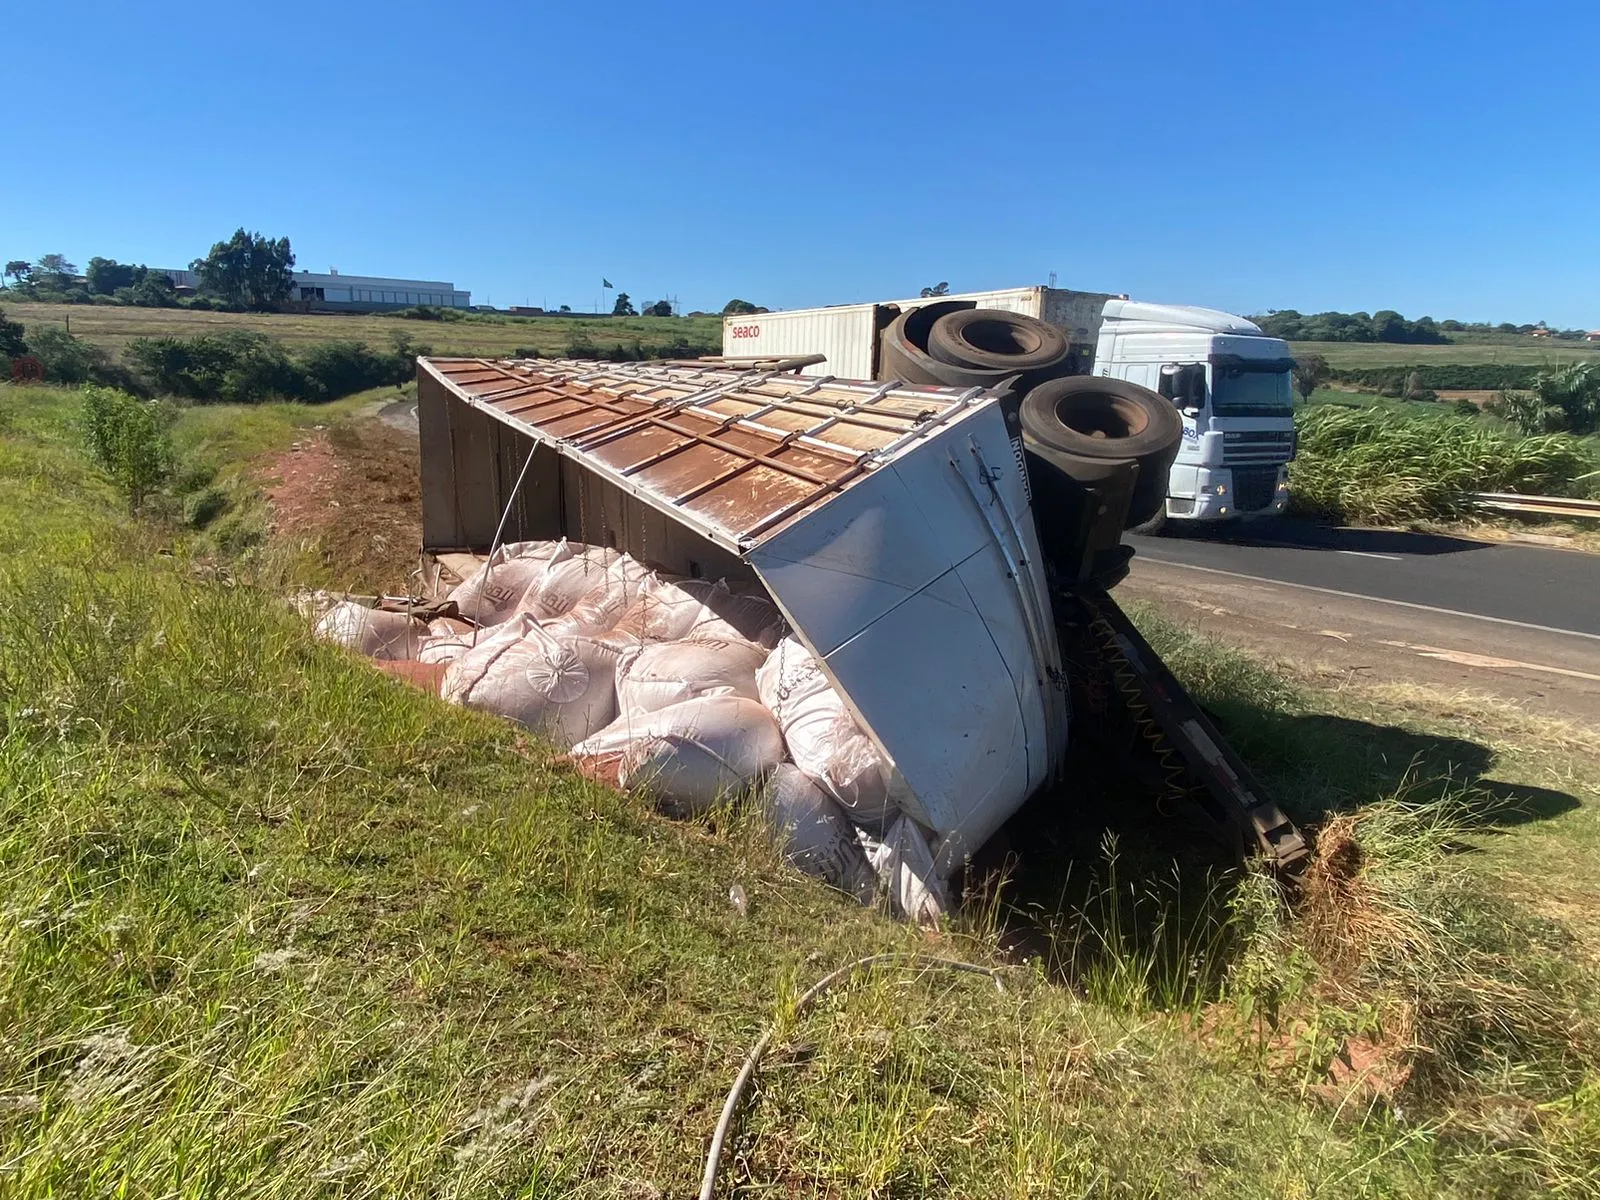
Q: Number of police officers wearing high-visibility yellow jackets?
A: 0